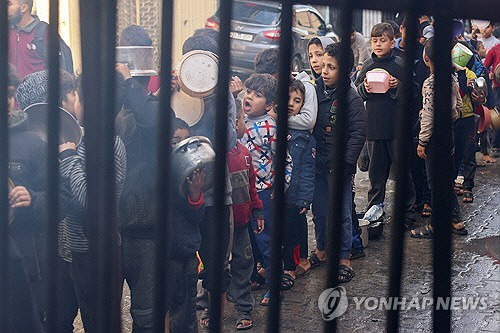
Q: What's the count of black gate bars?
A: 9